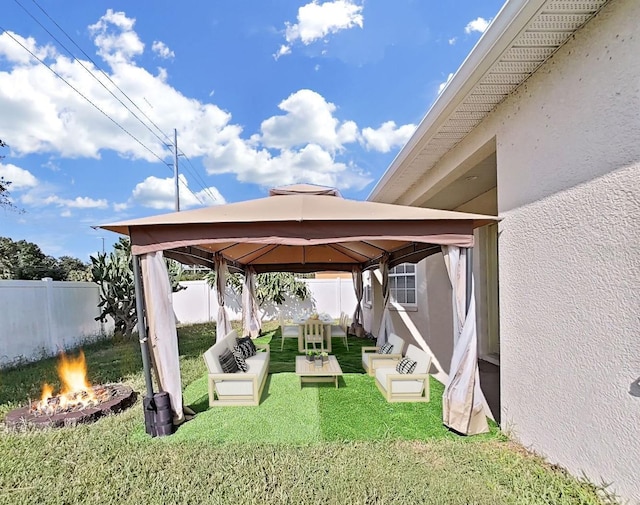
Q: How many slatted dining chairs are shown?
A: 3